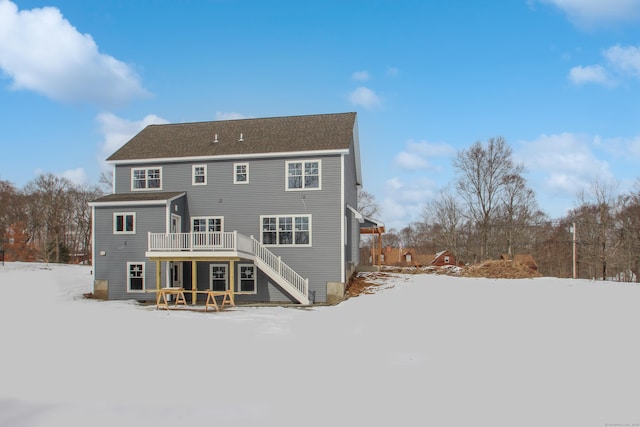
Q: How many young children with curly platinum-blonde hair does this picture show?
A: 0